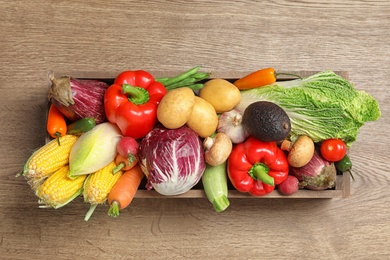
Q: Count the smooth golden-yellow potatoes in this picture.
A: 3